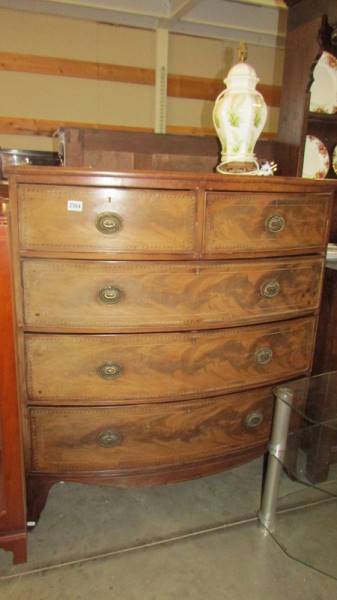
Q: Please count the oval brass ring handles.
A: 8